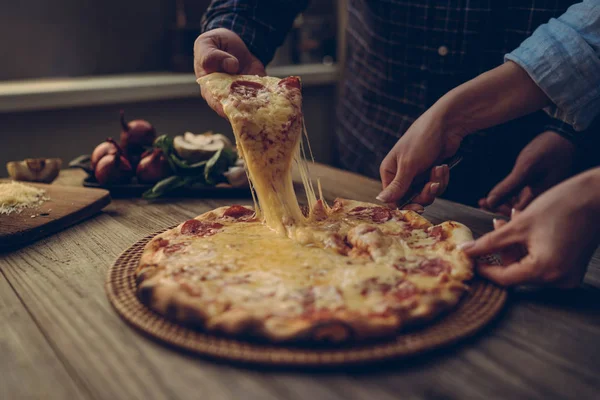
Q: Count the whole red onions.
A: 4